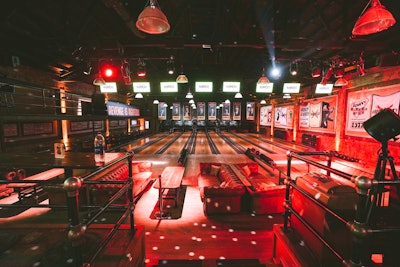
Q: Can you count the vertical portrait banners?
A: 8